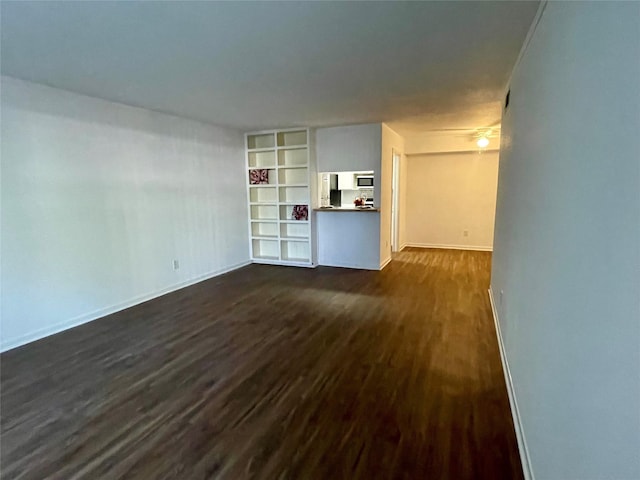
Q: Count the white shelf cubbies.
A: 14